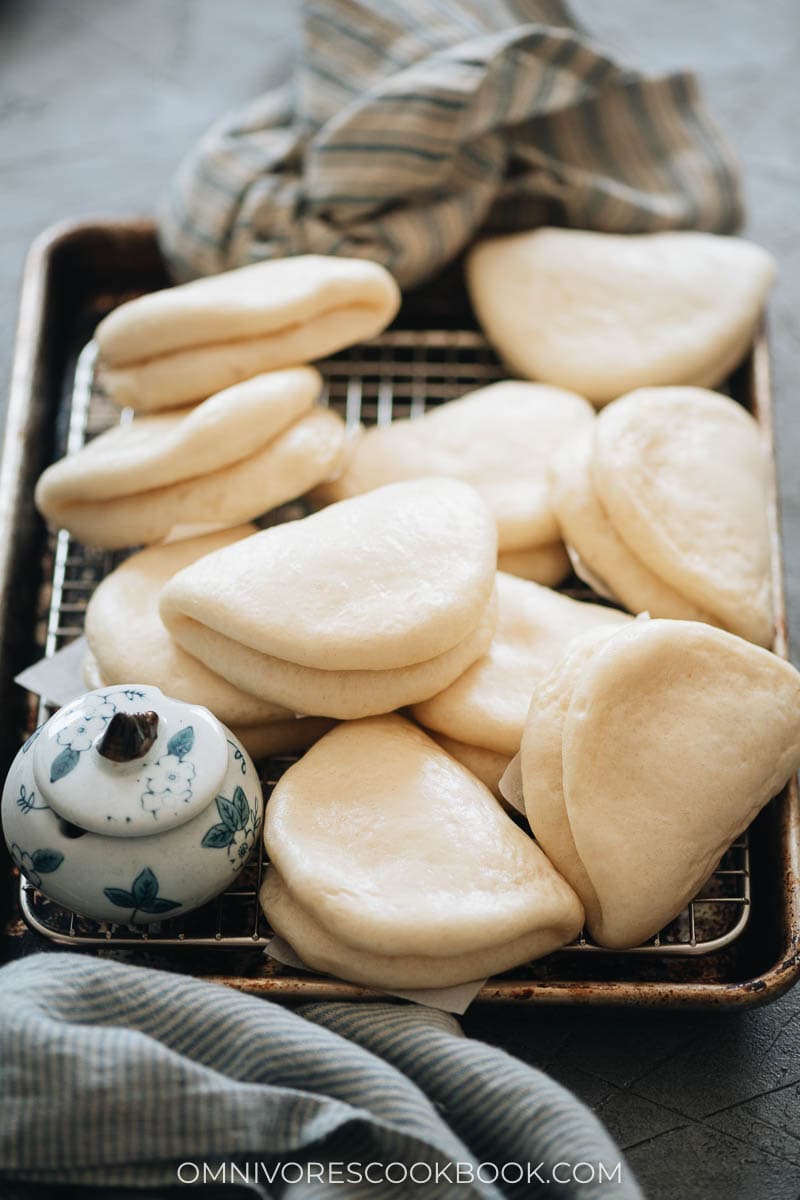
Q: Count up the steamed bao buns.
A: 10